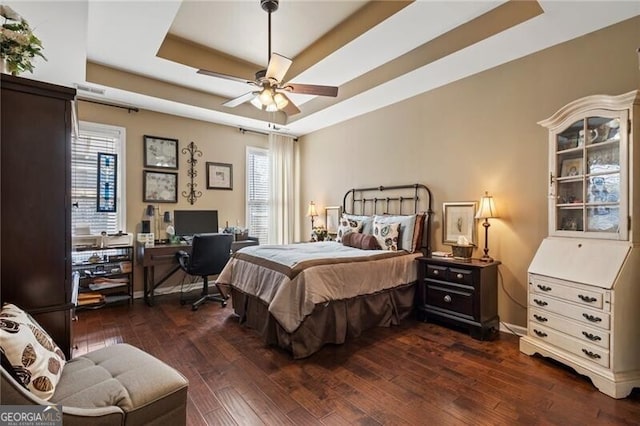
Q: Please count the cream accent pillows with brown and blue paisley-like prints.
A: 3